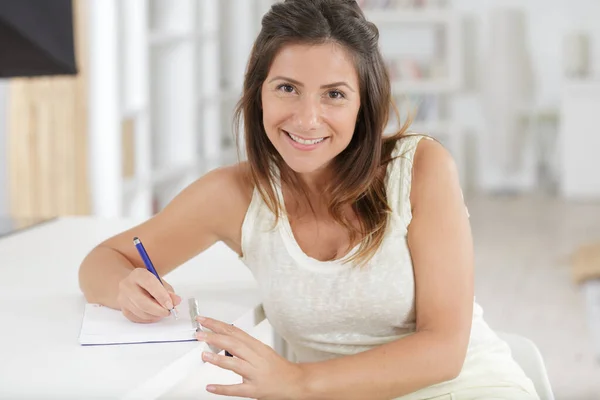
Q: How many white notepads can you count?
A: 1